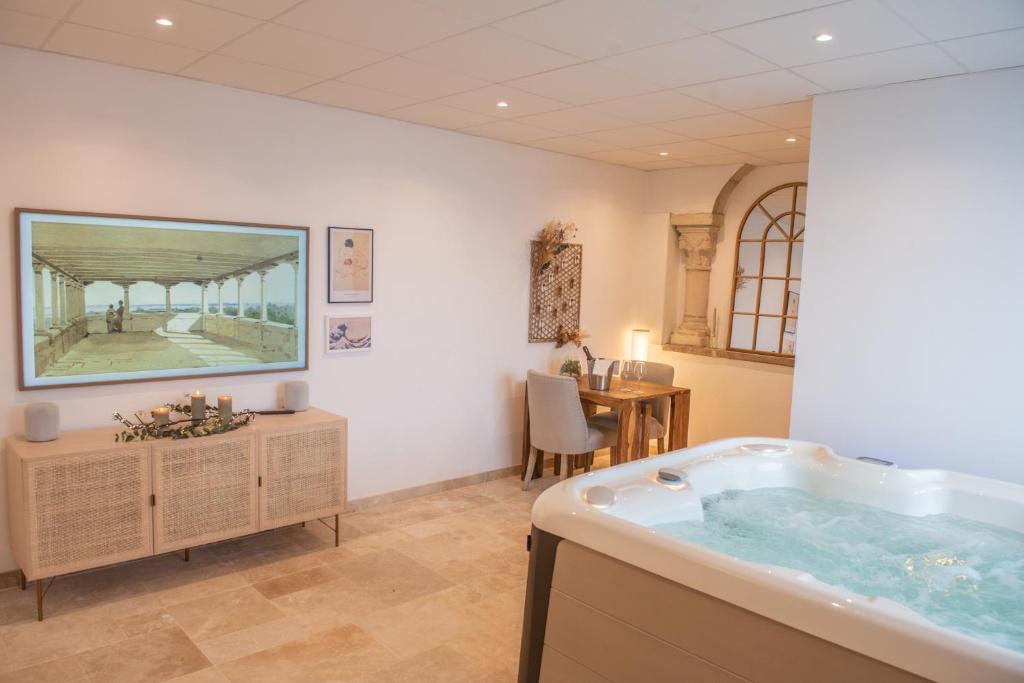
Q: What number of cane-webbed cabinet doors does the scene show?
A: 3